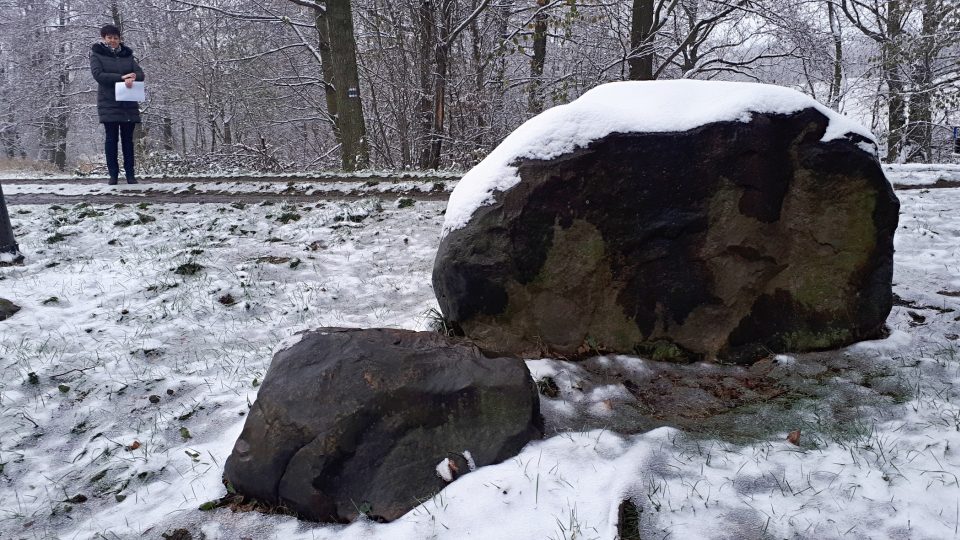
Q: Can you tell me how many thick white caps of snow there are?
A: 1